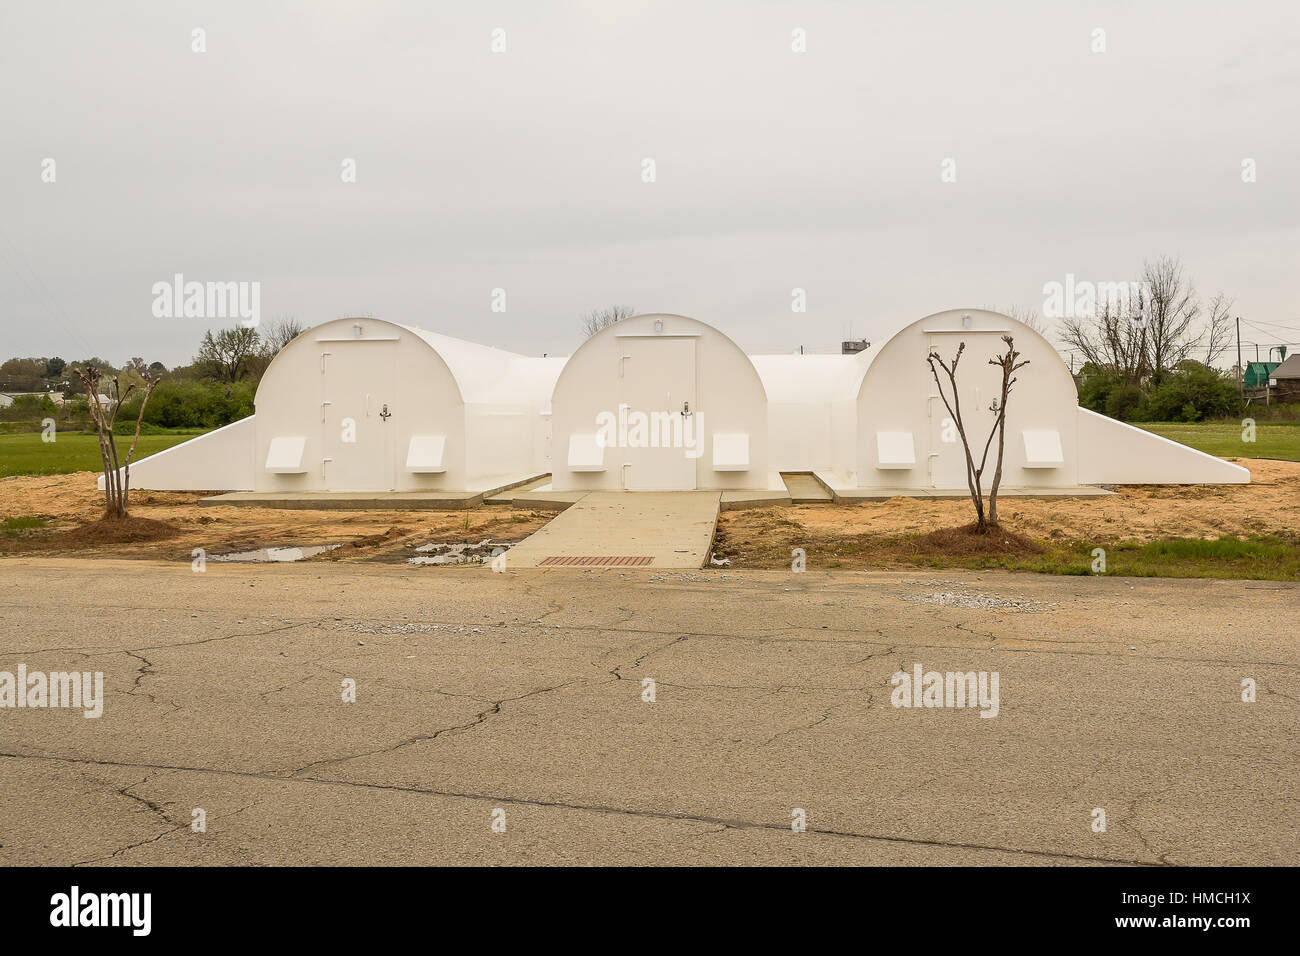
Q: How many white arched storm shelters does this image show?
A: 3